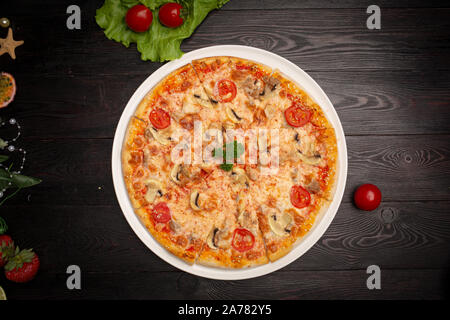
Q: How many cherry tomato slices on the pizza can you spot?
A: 6